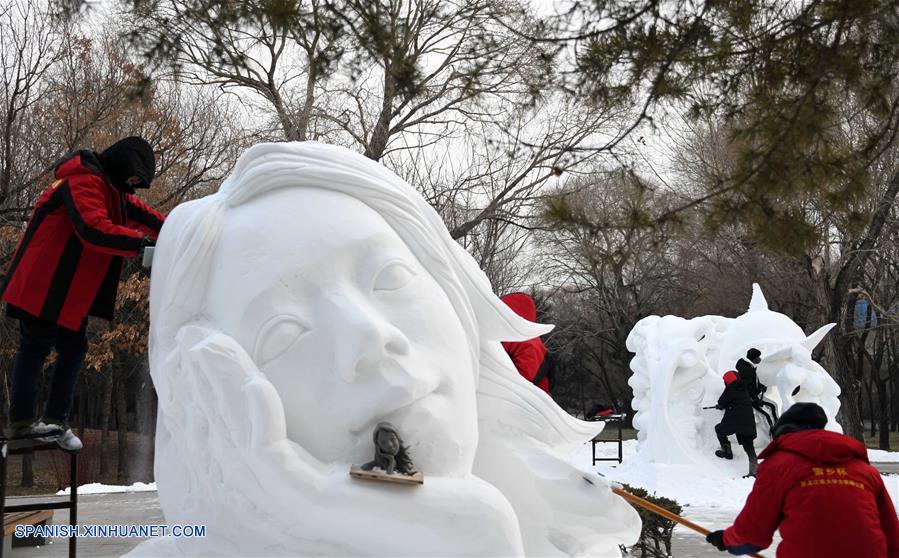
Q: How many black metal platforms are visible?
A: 2